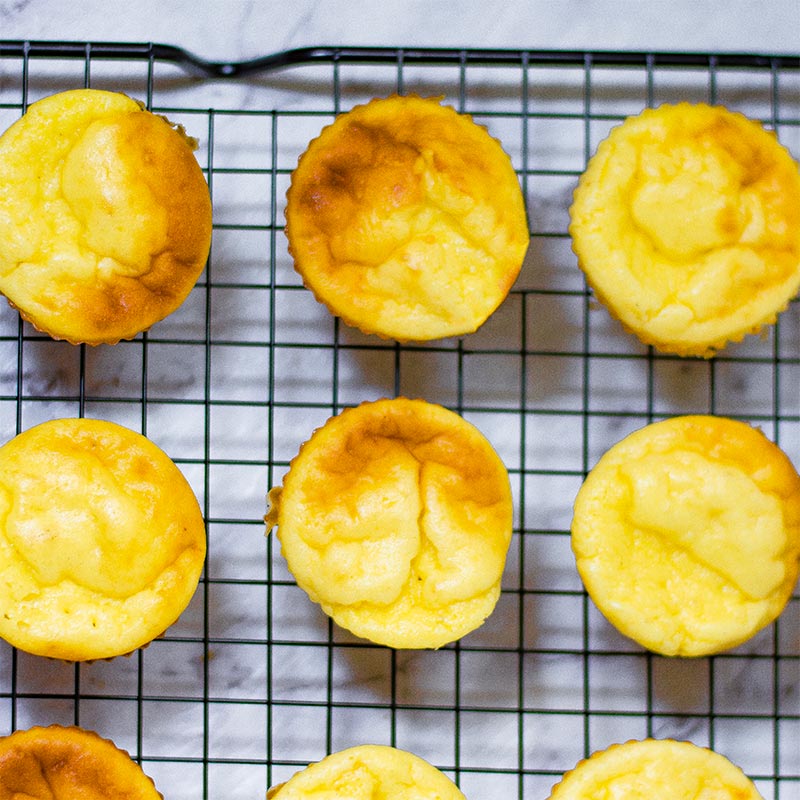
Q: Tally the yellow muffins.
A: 9